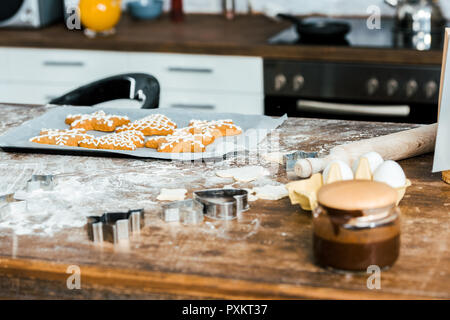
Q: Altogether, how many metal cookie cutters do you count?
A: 6